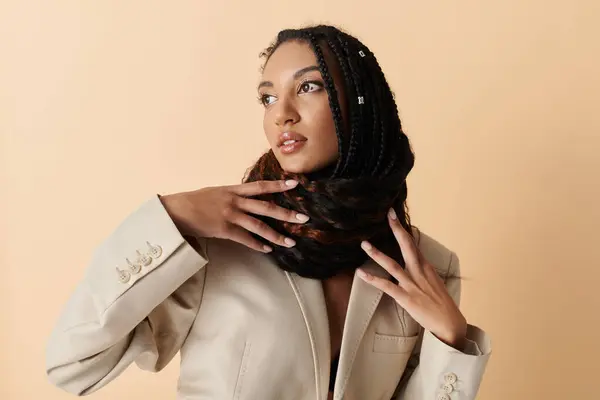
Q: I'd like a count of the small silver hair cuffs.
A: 2